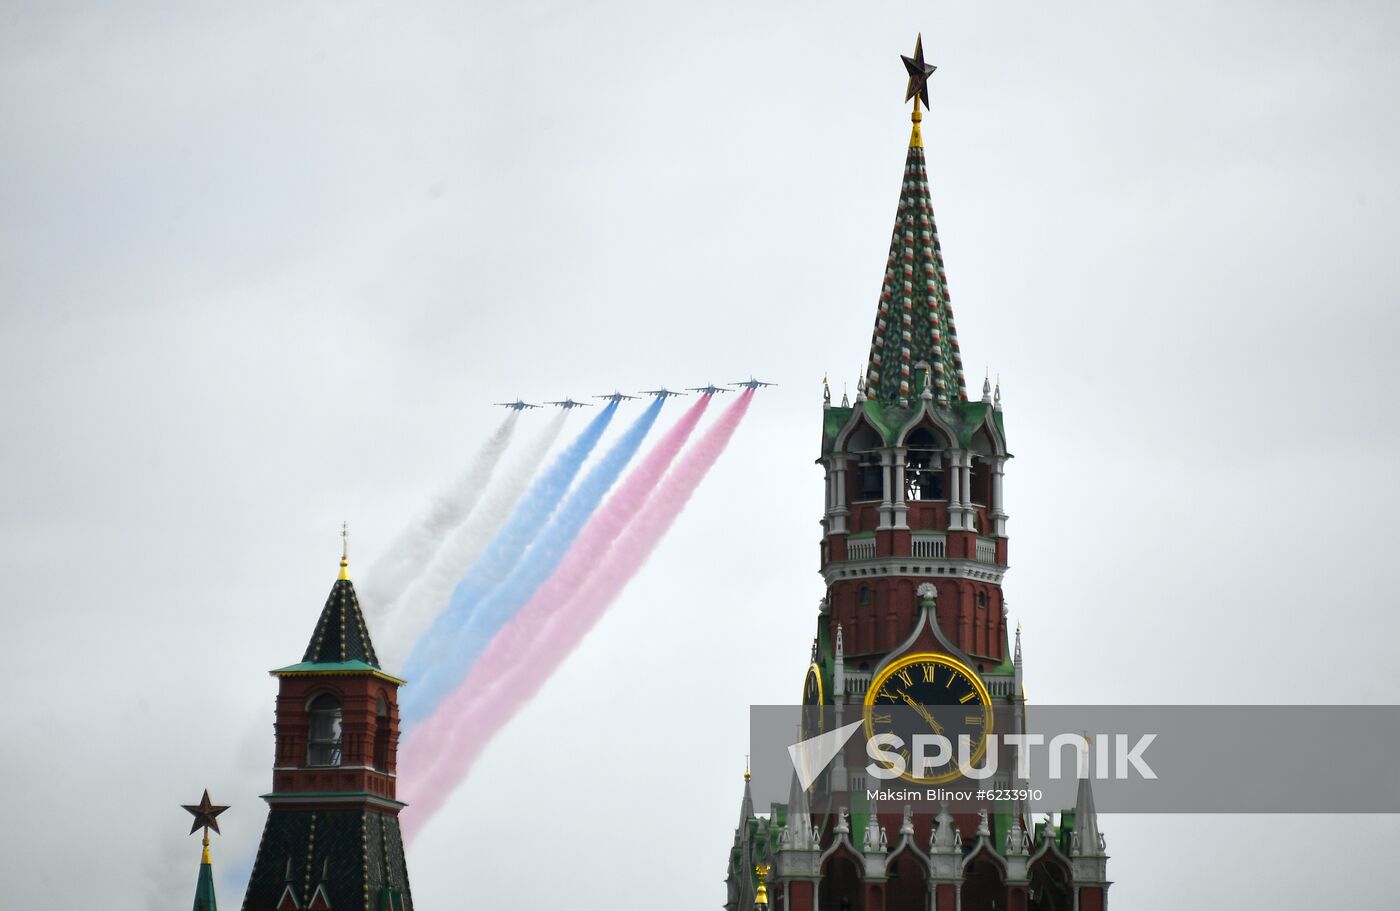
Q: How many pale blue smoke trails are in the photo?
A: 2